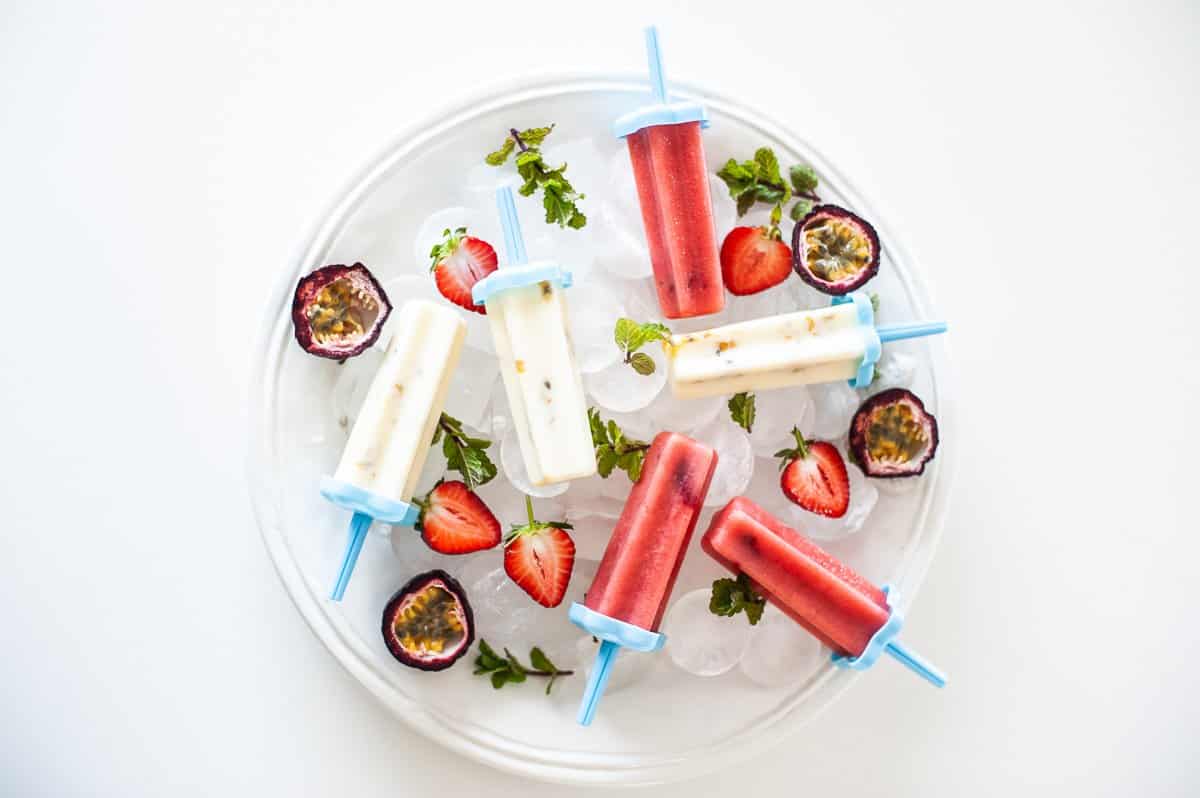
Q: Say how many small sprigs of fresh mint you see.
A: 8